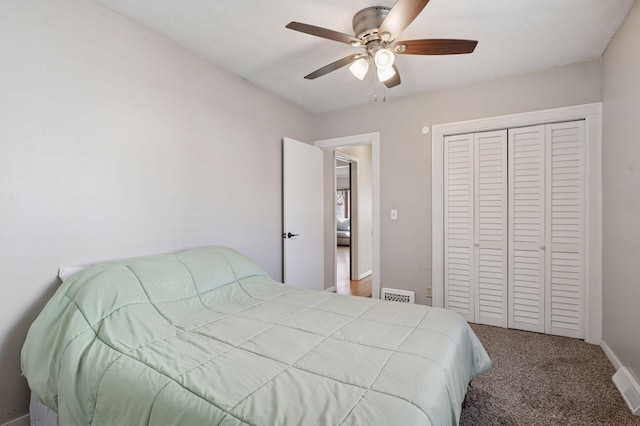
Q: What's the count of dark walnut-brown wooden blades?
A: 5